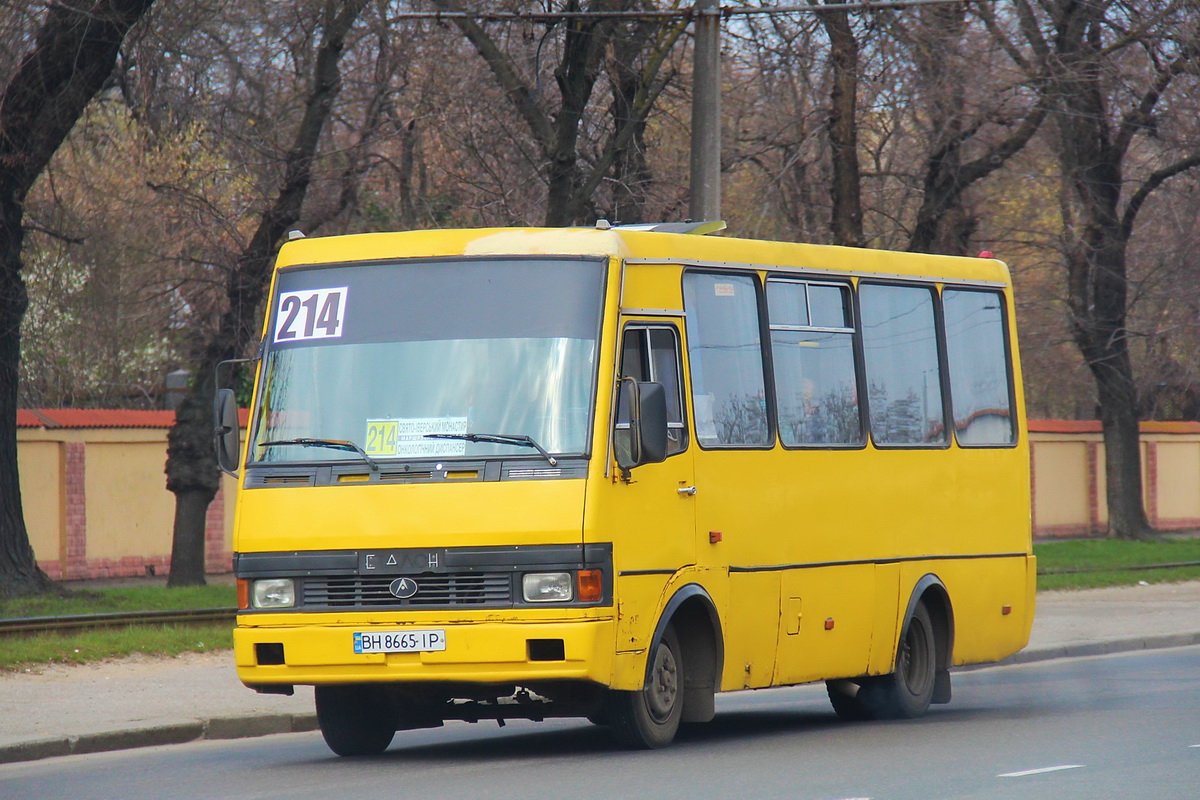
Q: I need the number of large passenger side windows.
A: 4